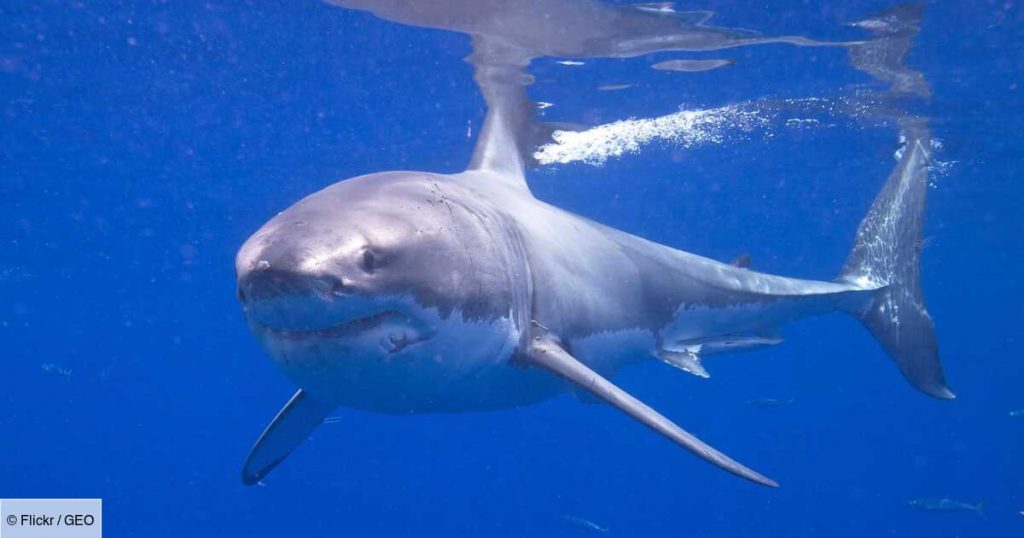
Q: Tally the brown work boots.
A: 0